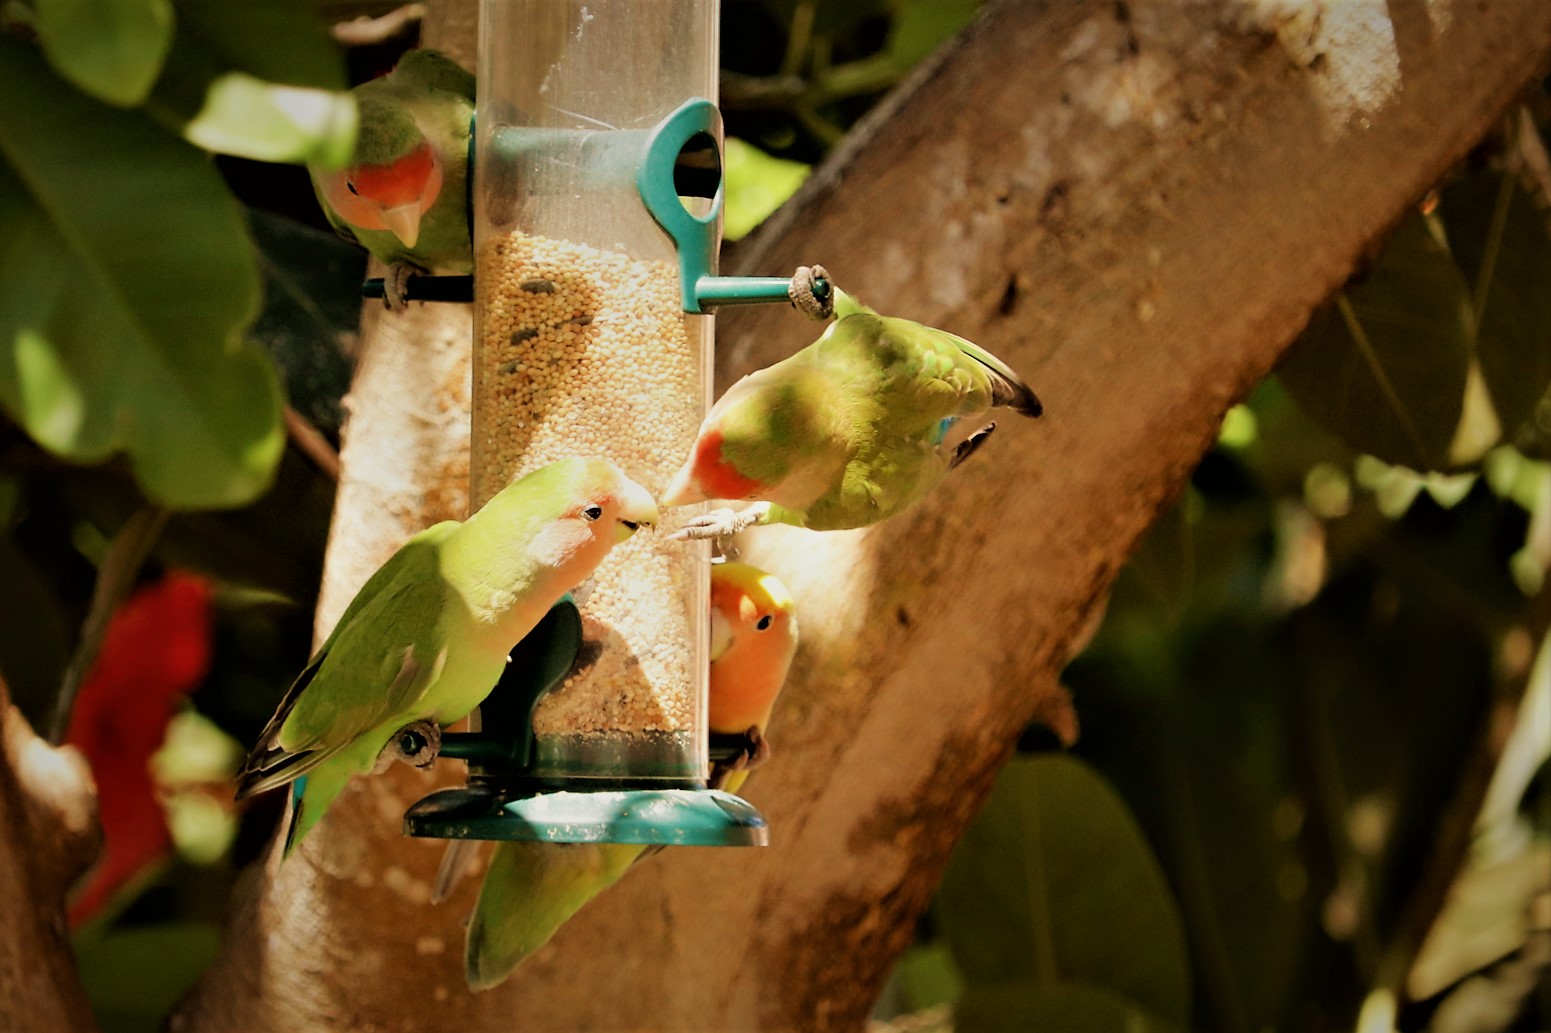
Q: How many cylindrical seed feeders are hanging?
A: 1